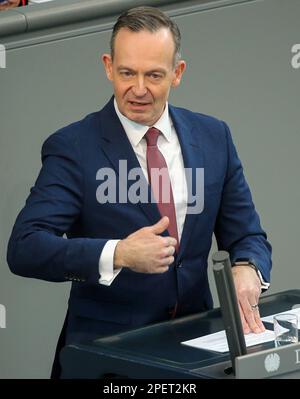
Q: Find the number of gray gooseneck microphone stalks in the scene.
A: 2